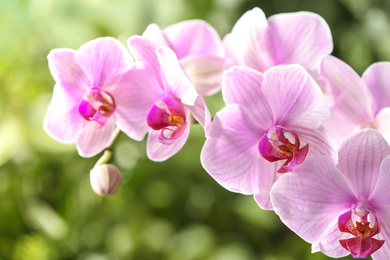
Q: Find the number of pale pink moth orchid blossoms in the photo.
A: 7